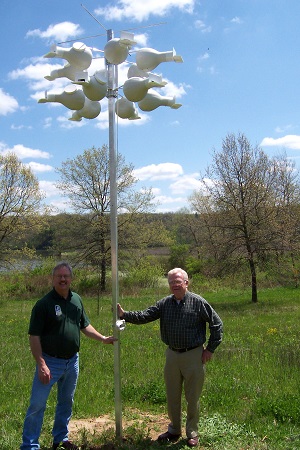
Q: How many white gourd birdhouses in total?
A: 11